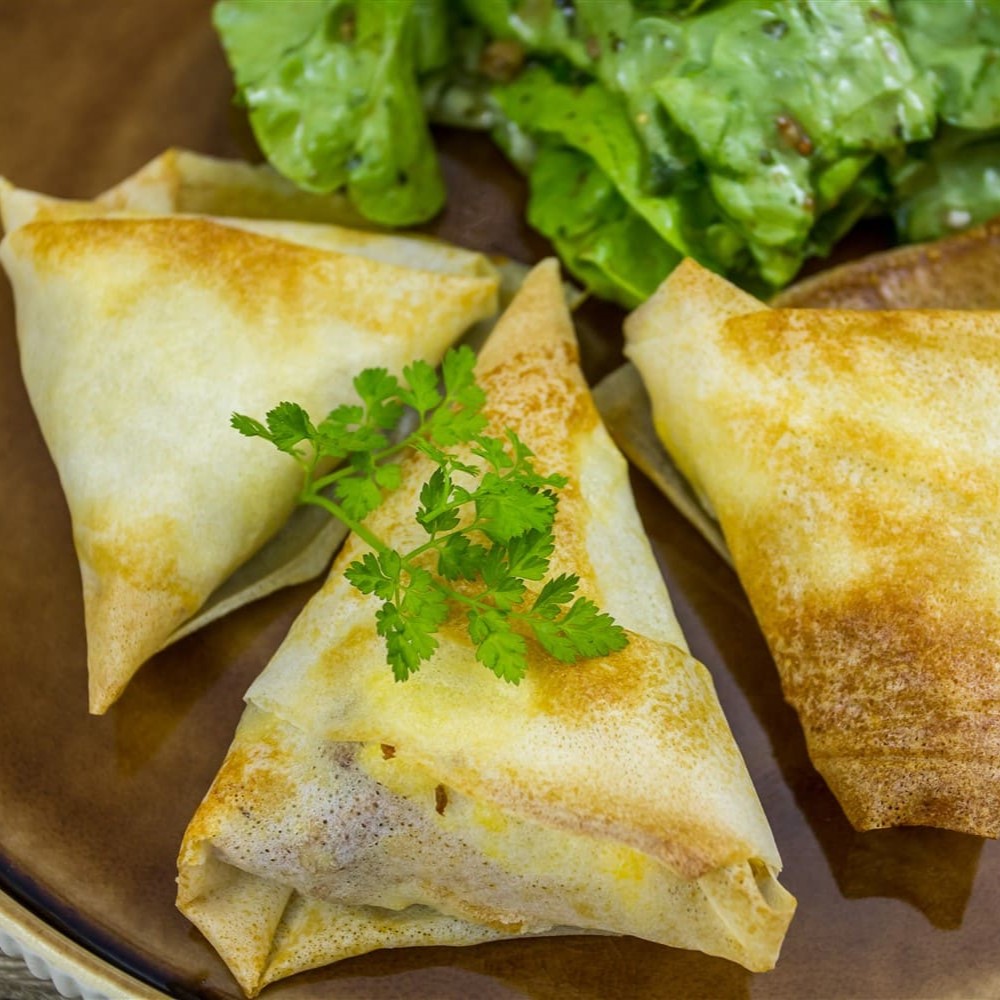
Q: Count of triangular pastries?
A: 3